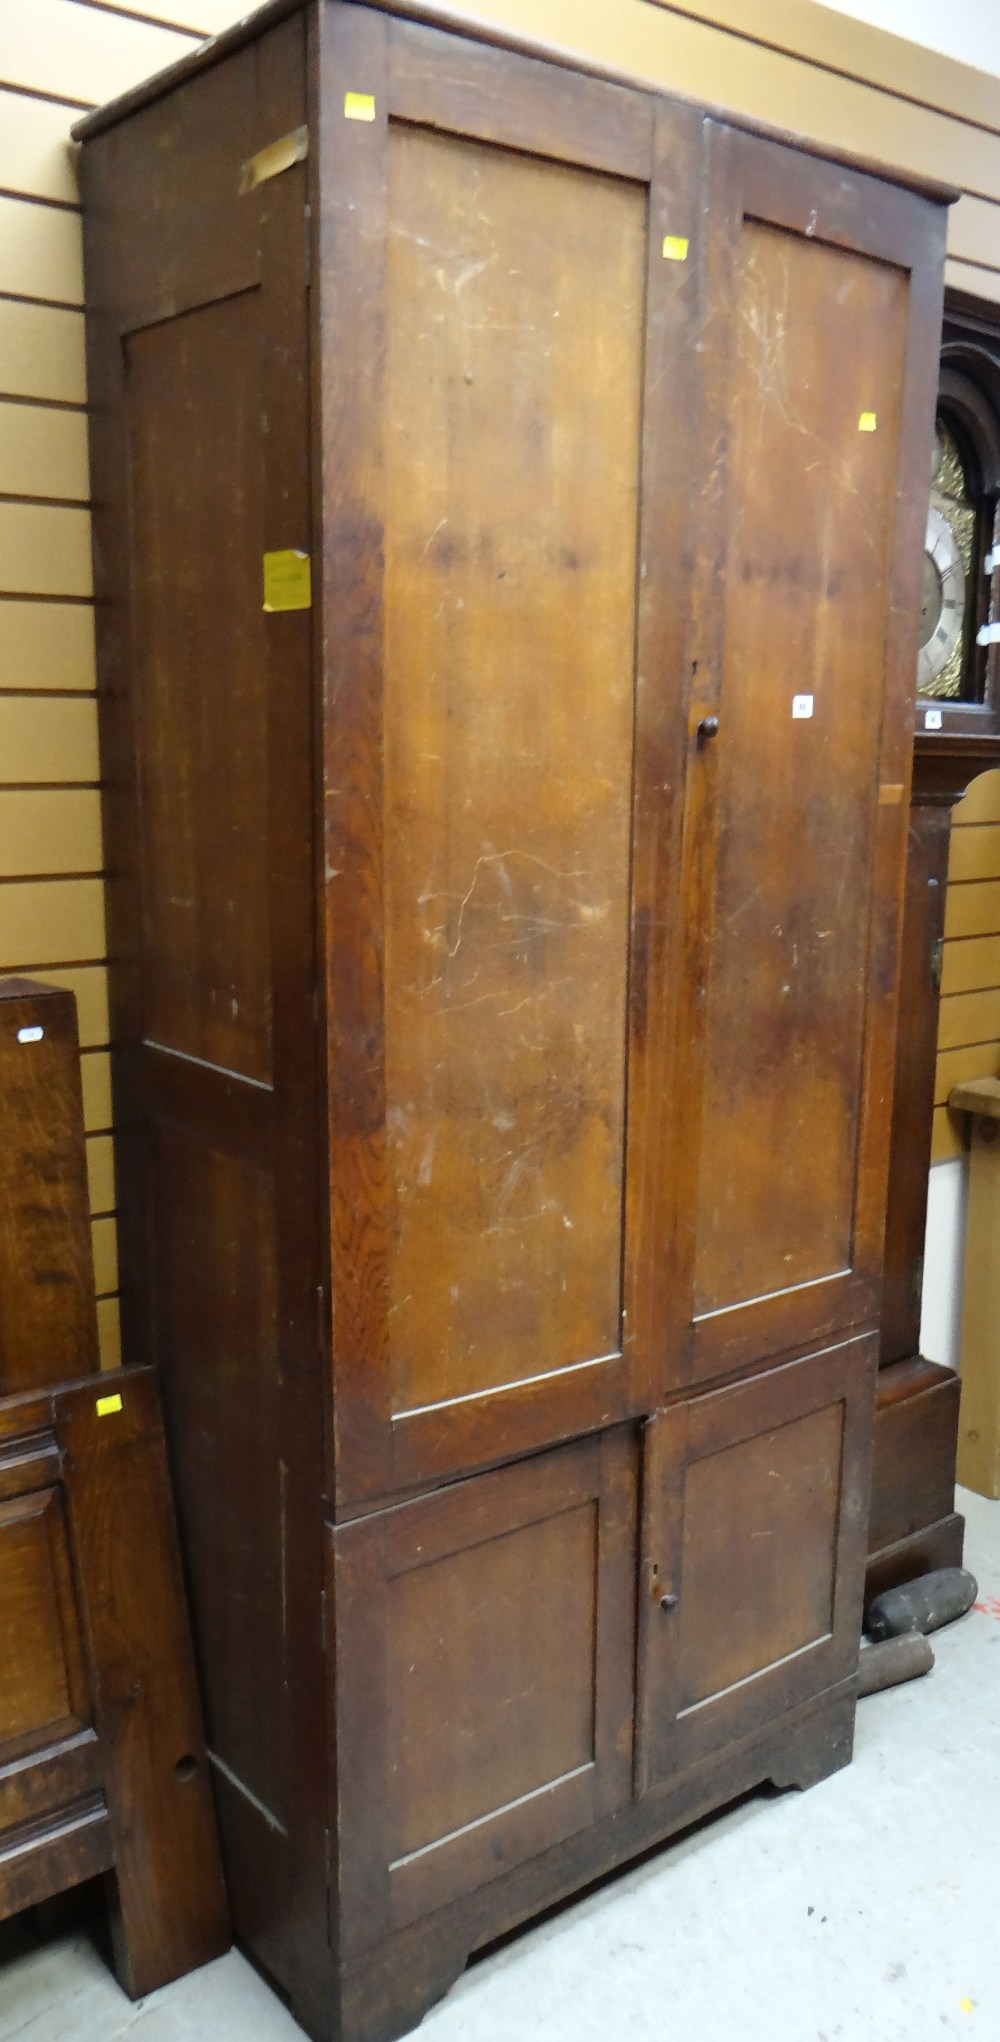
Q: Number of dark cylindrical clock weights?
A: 2